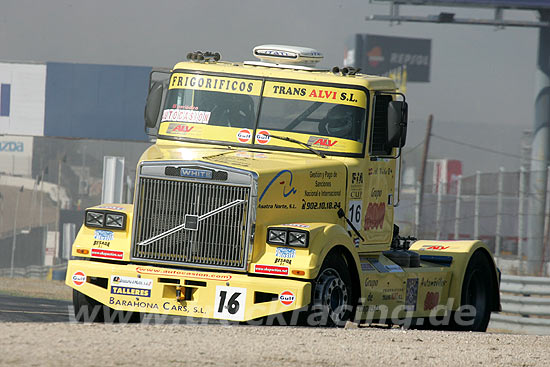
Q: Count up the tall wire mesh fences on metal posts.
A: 1